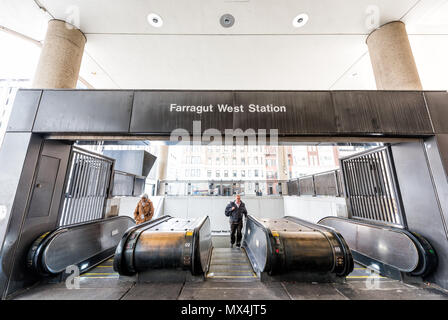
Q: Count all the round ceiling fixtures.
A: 3